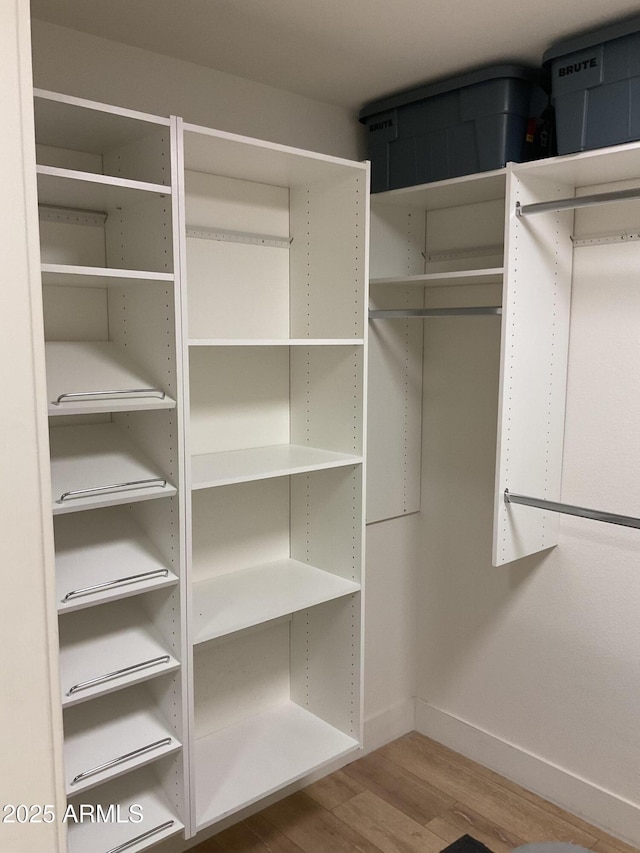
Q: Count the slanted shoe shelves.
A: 6